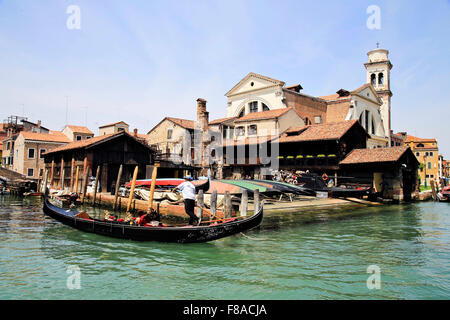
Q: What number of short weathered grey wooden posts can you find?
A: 5